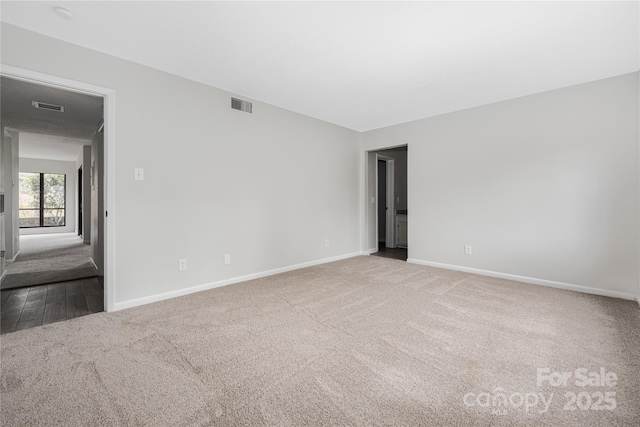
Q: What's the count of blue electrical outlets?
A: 0